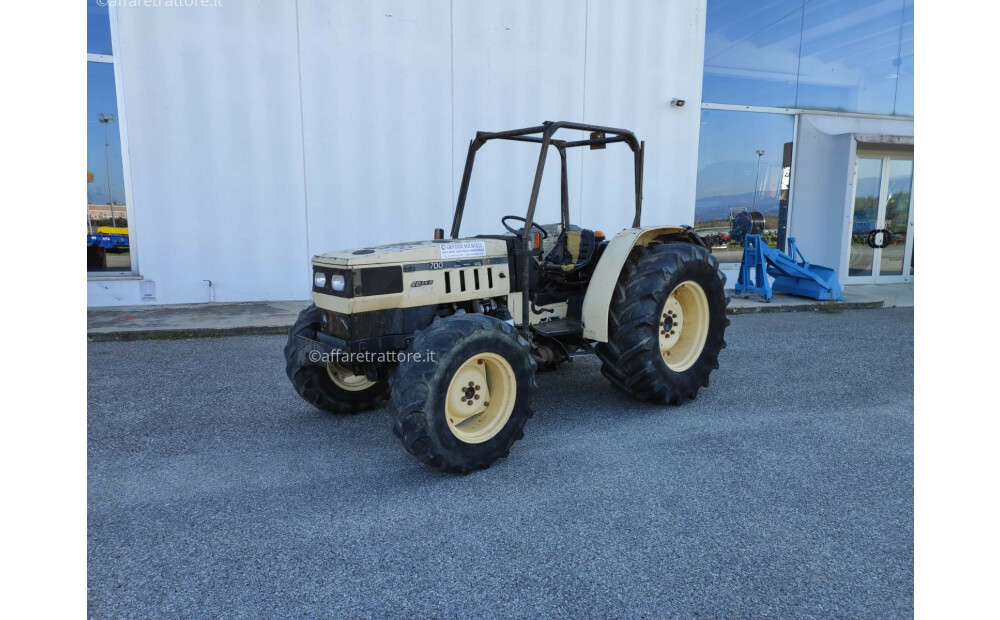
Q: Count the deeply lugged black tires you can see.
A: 3